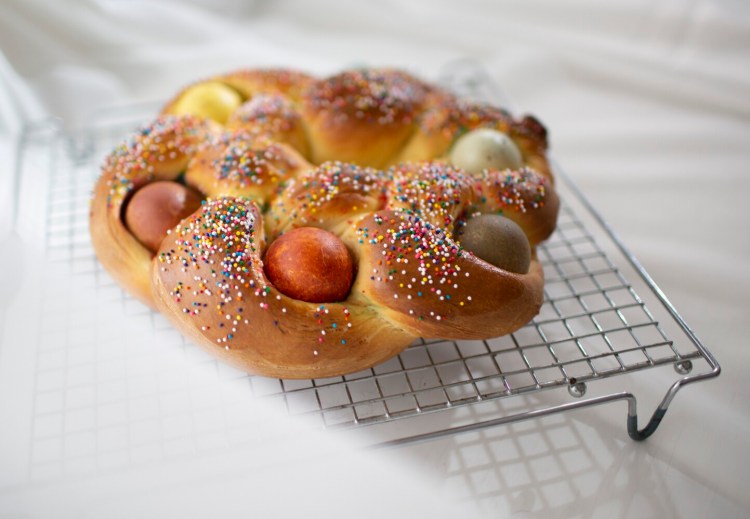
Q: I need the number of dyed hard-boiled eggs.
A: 5